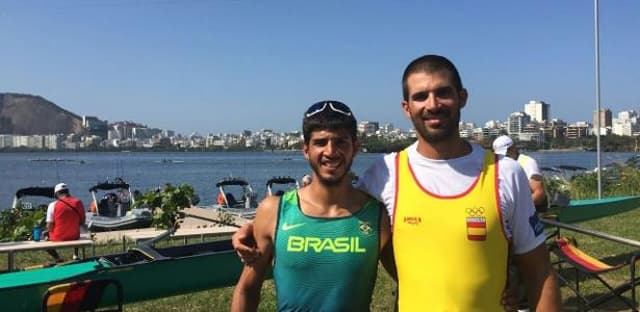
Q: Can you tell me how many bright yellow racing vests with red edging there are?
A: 1